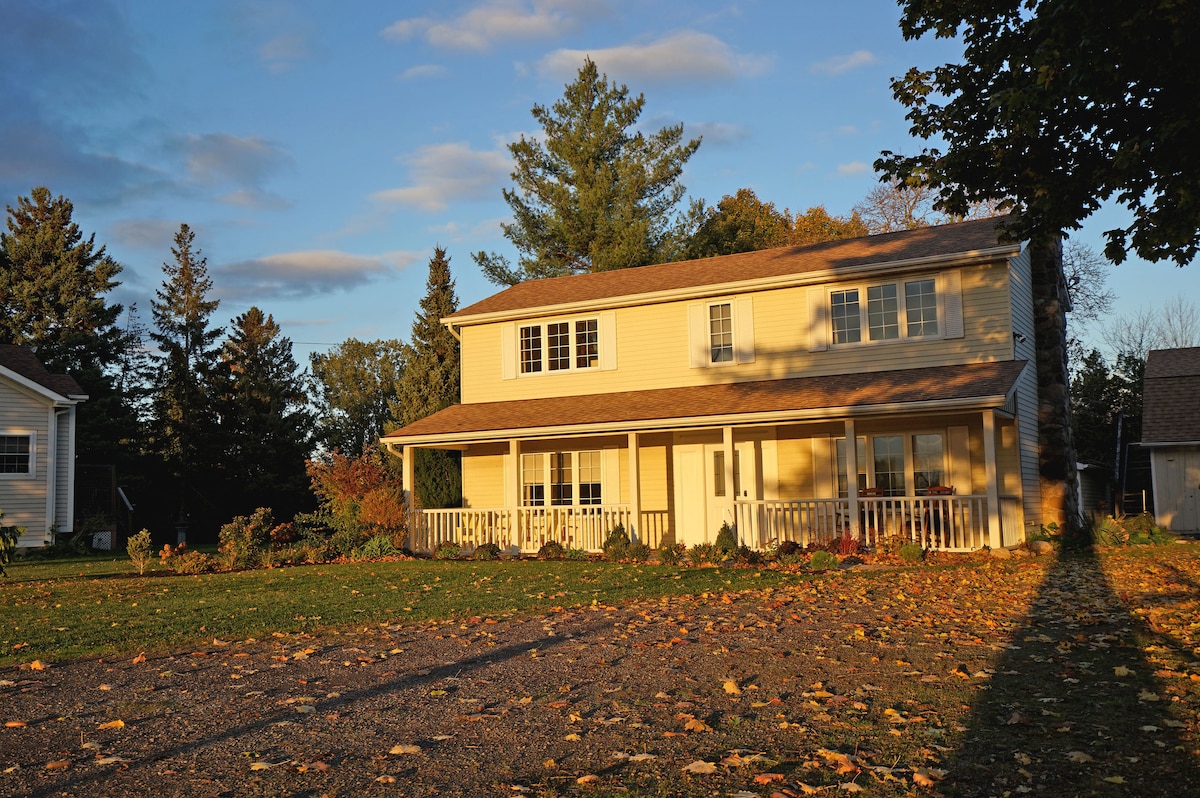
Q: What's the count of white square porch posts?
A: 6